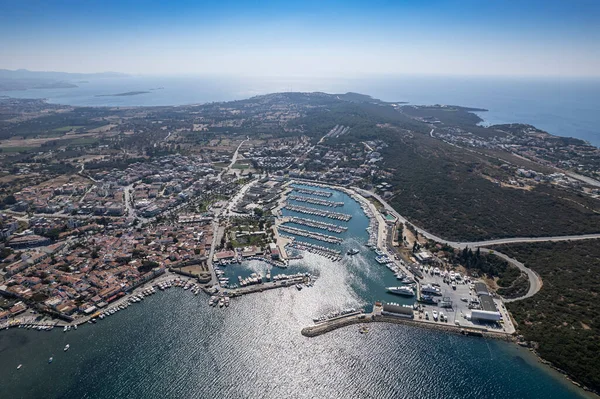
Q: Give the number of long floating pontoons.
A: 6